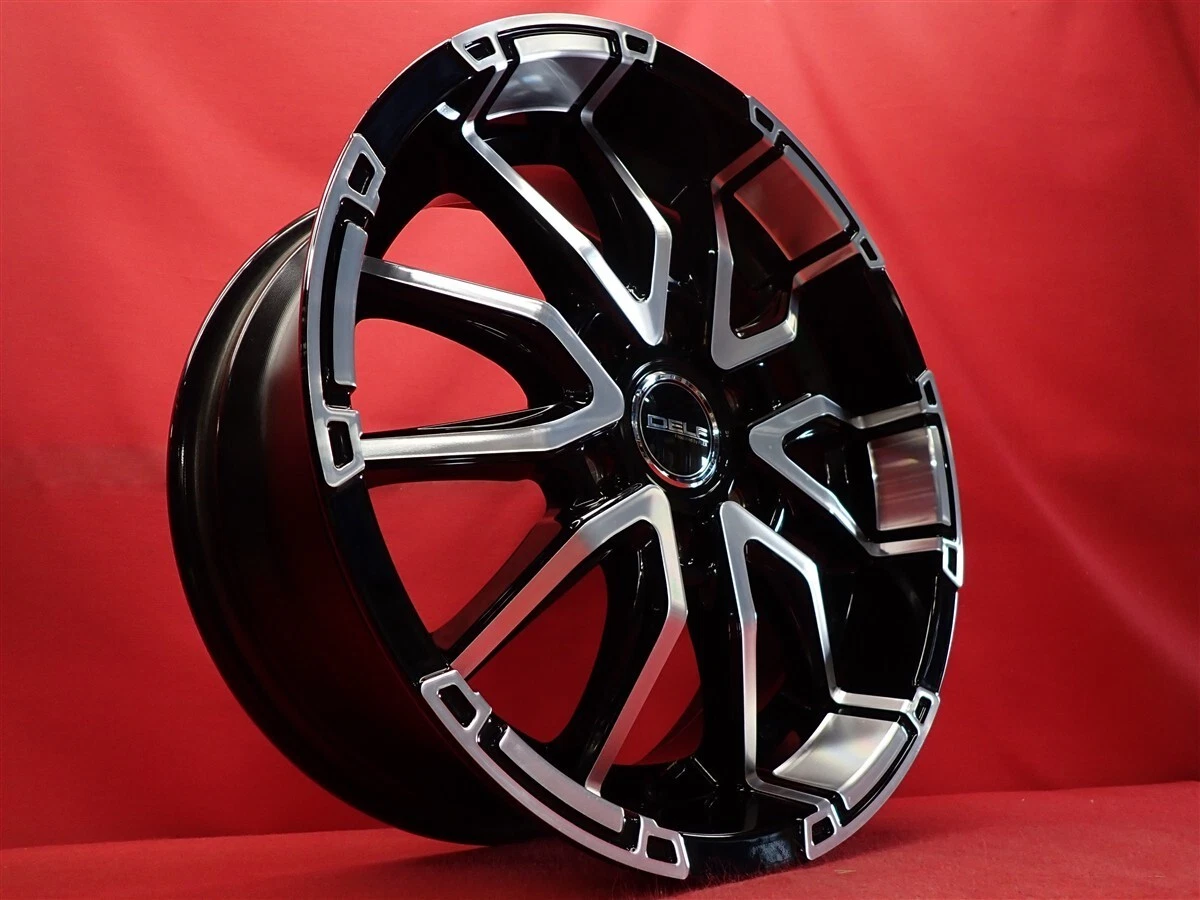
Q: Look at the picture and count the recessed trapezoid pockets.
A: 12